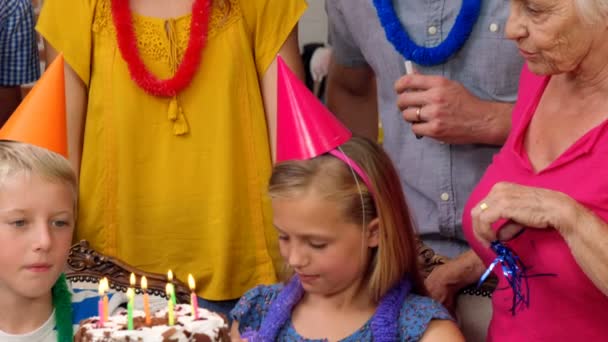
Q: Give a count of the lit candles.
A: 8